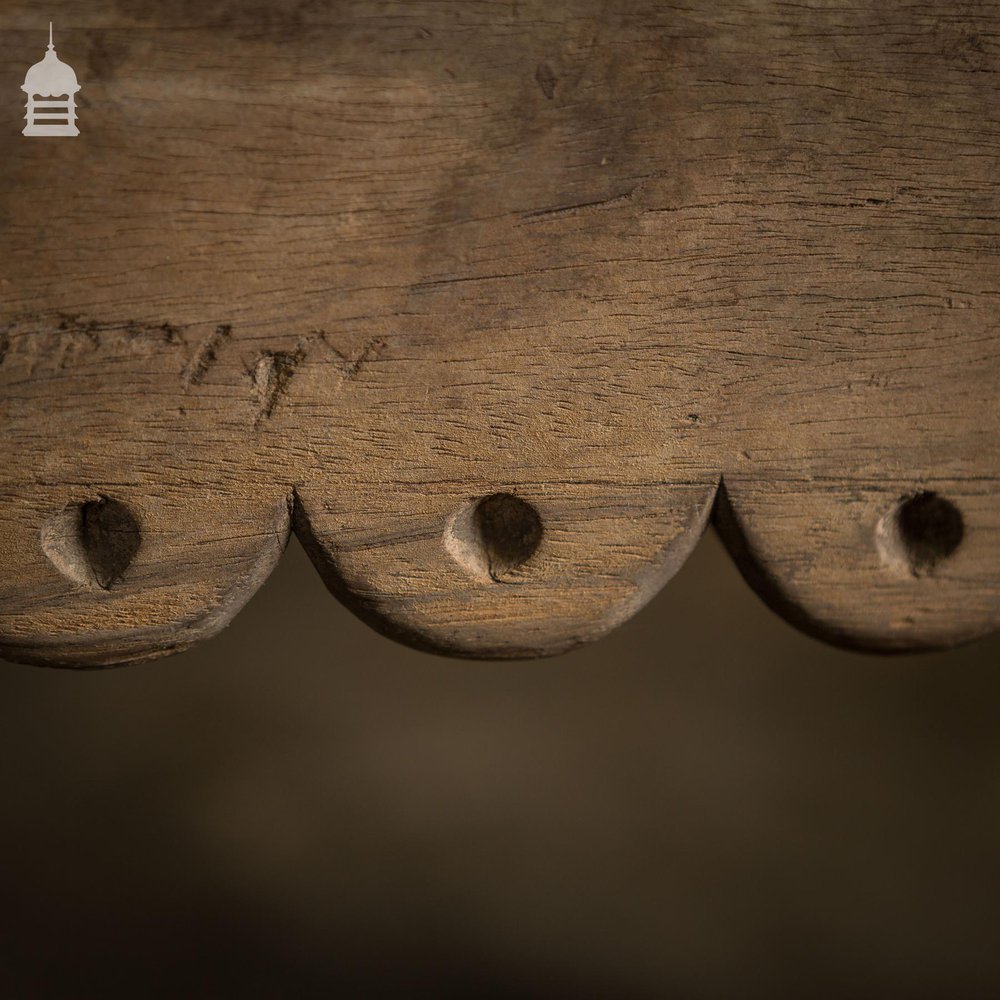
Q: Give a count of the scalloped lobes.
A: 3